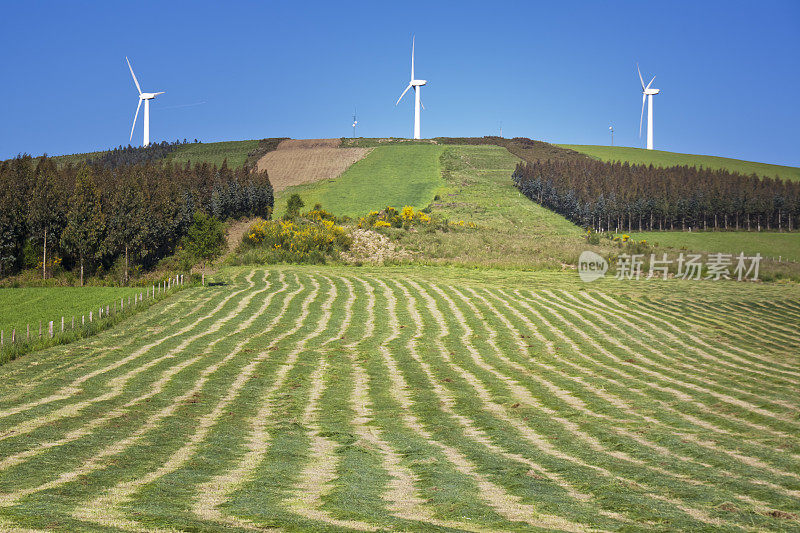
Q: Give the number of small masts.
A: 3